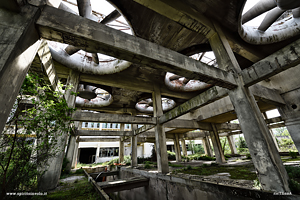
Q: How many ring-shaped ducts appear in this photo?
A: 5